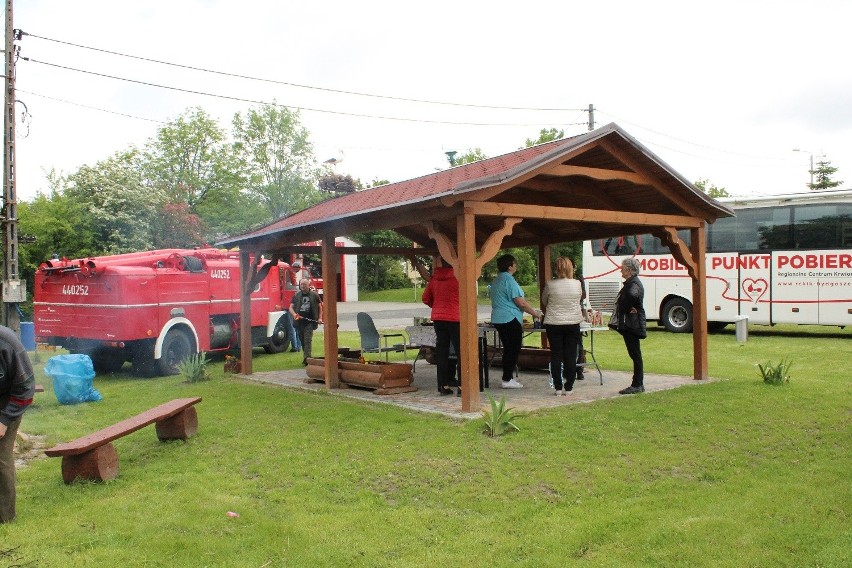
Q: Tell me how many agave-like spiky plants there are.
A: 3